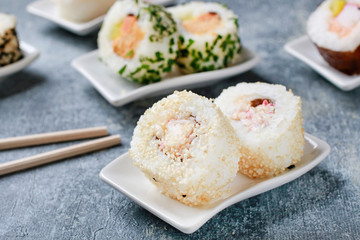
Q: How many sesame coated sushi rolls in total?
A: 2